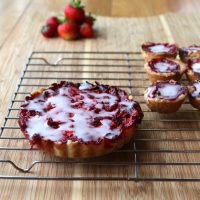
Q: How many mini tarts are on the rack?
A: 6